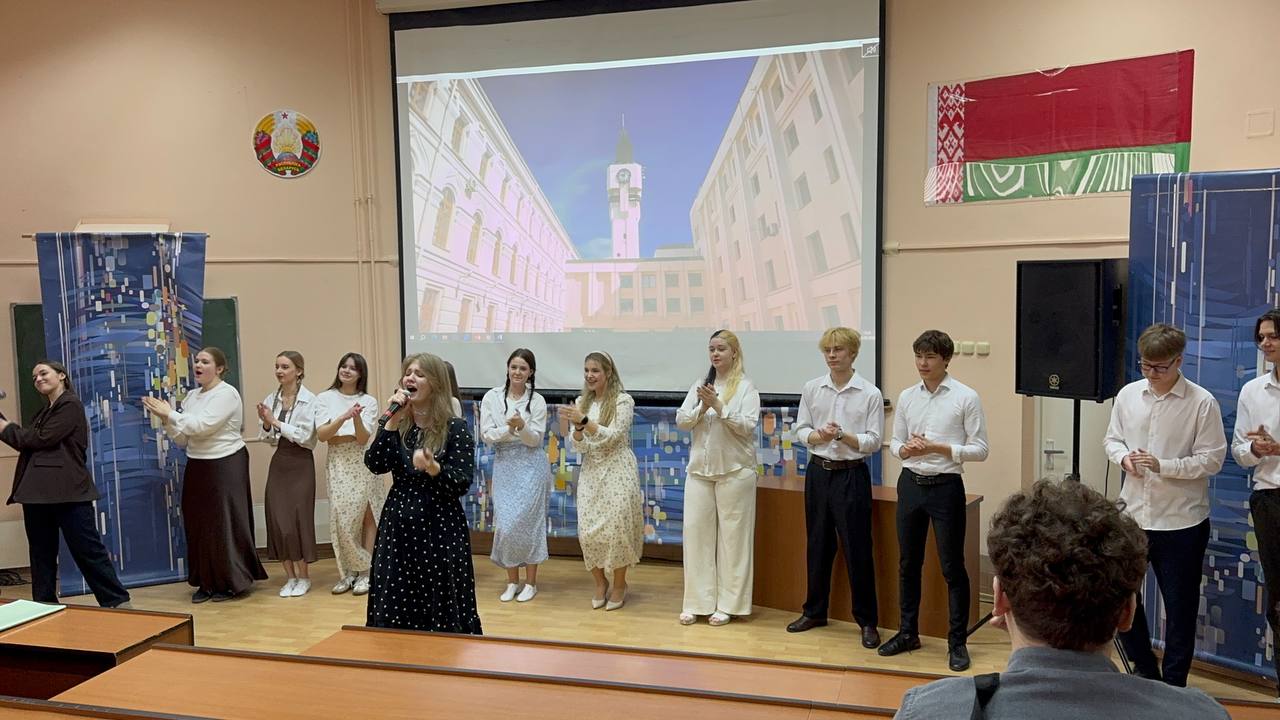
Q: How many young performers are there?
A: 13